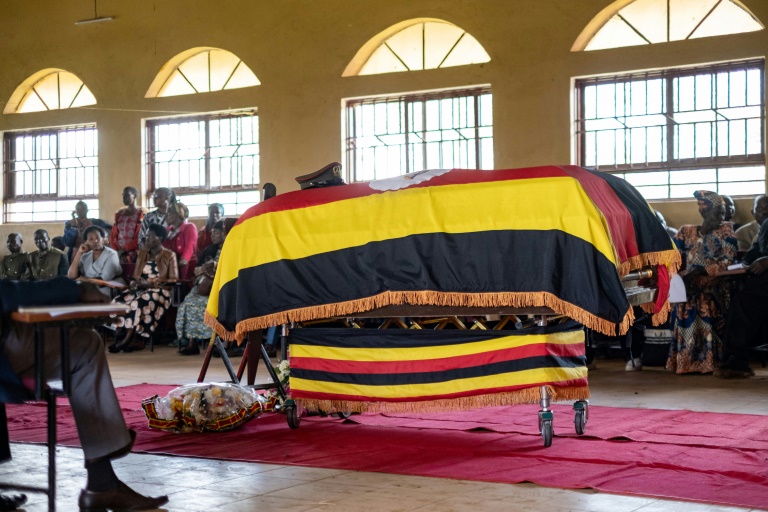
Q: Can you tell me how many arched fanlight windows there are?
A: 4